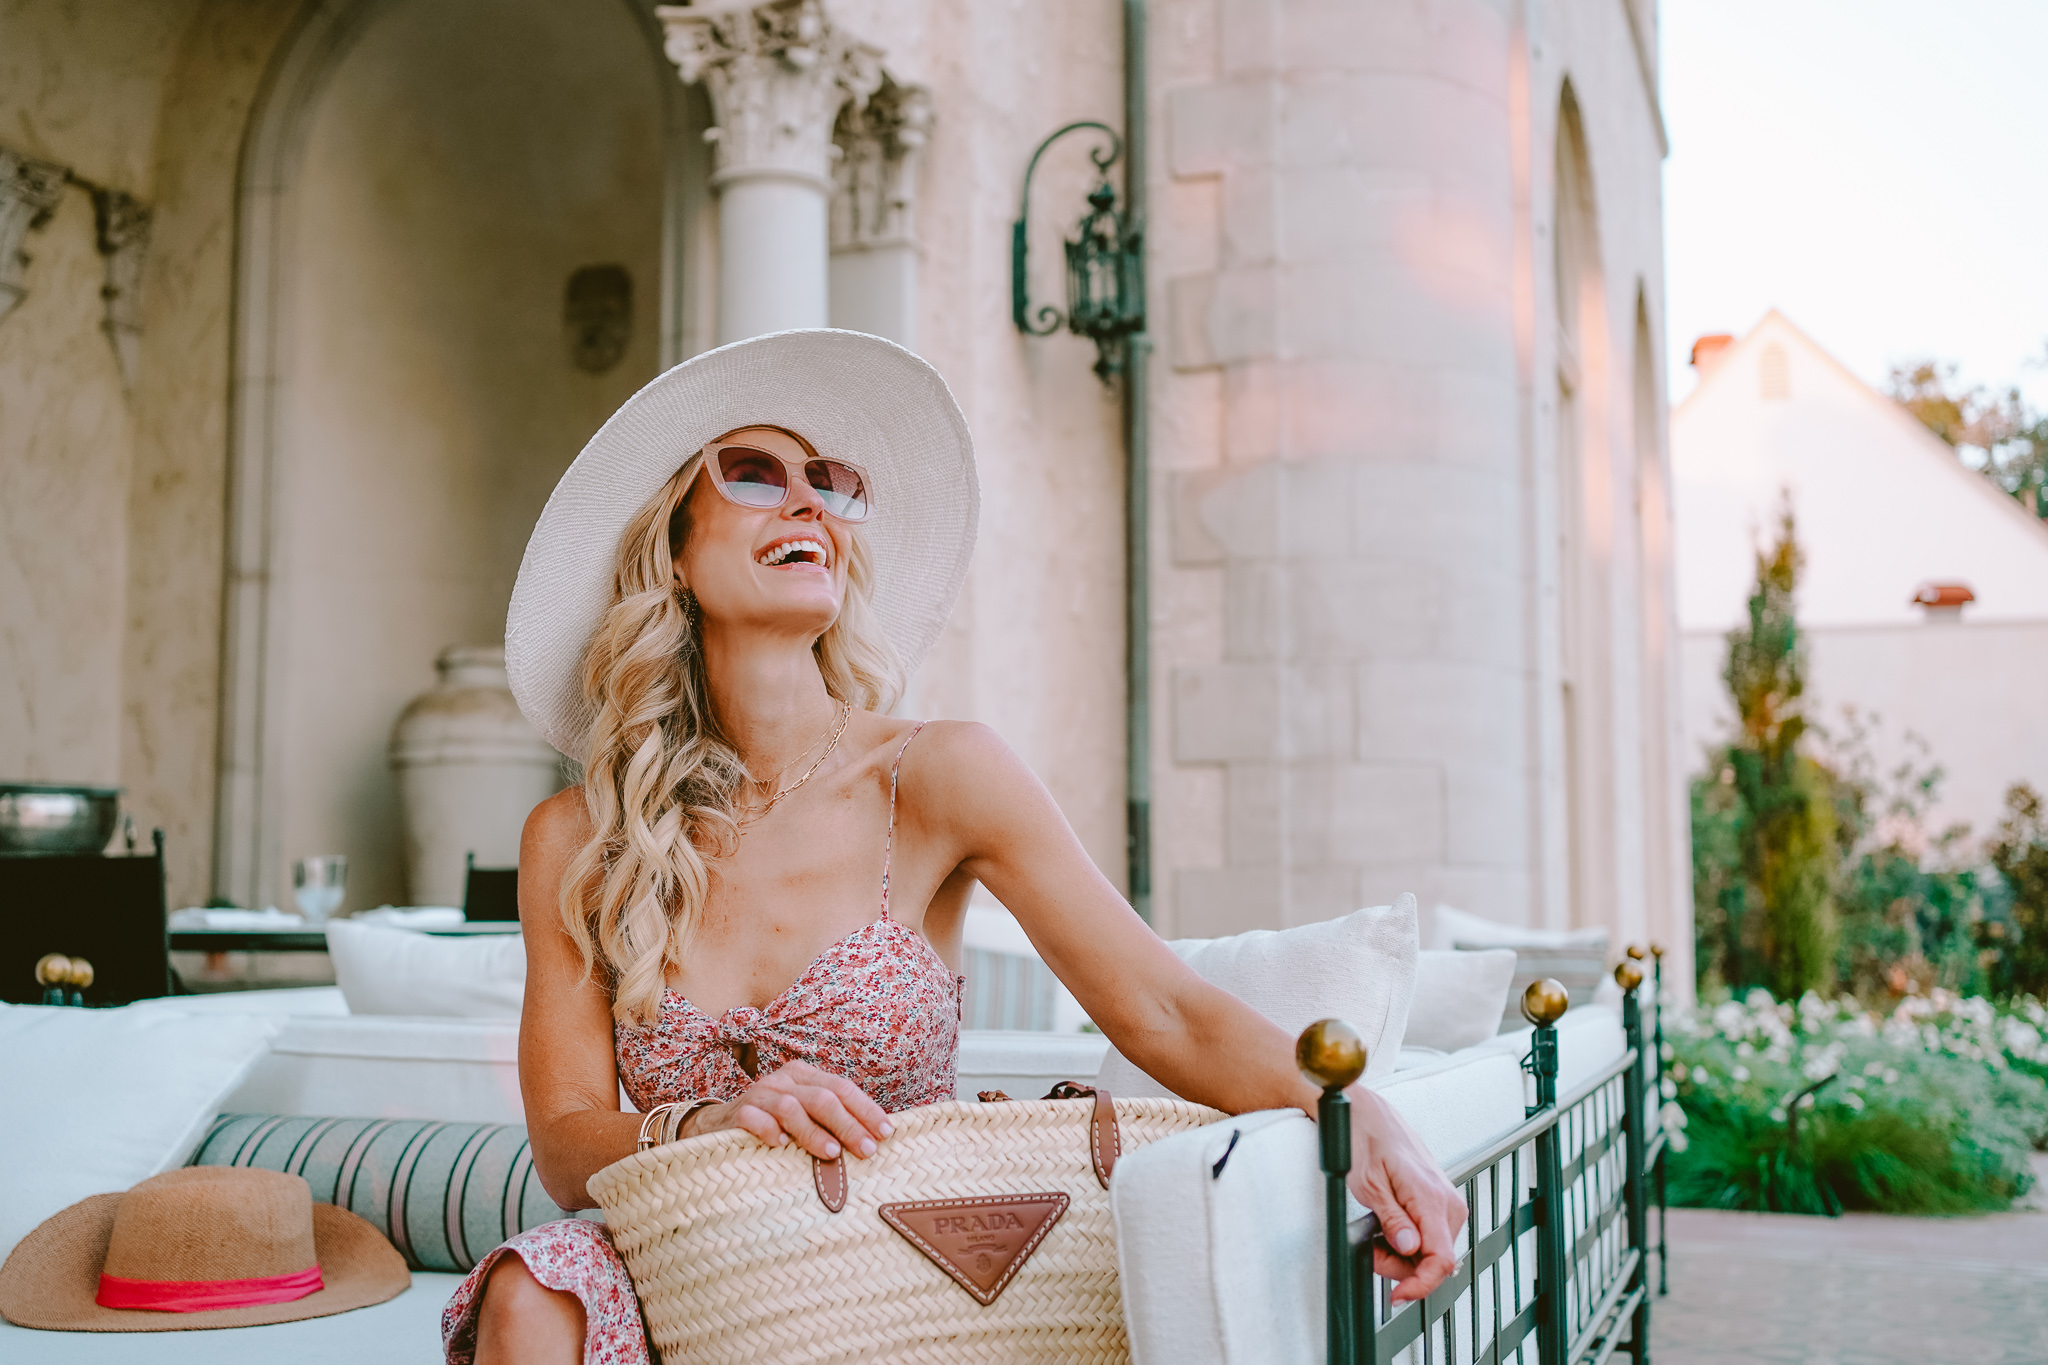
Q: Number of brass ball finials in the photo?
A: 7